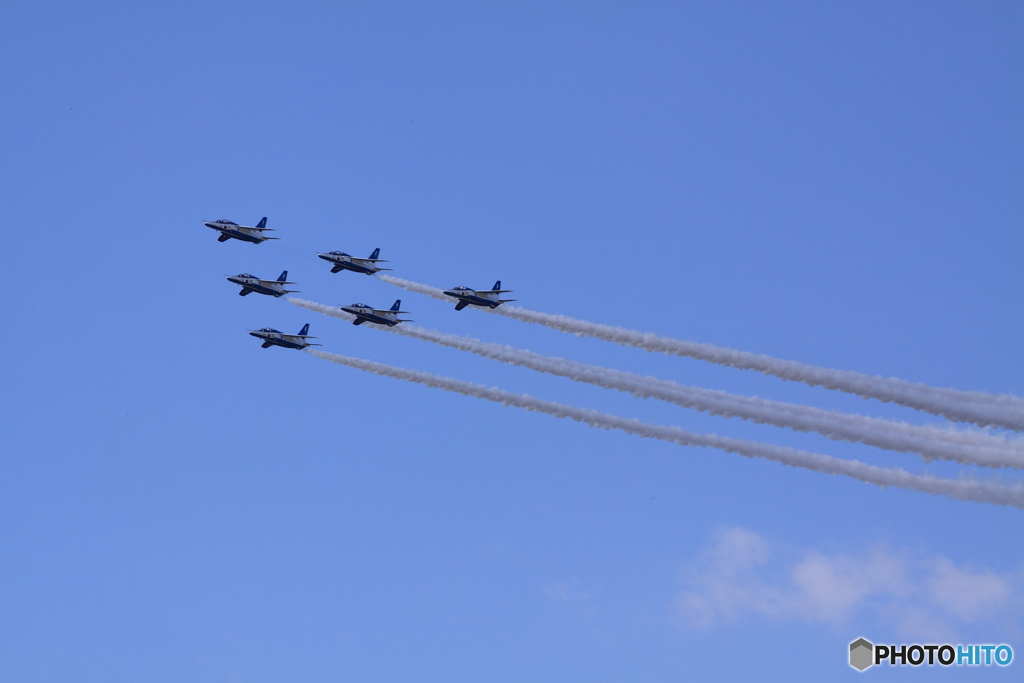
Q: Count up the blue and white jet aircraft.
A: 6